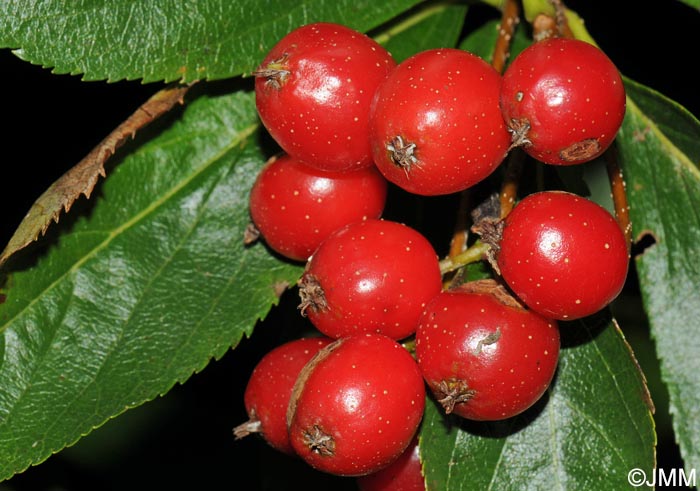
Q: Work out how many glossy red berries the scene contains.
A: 10